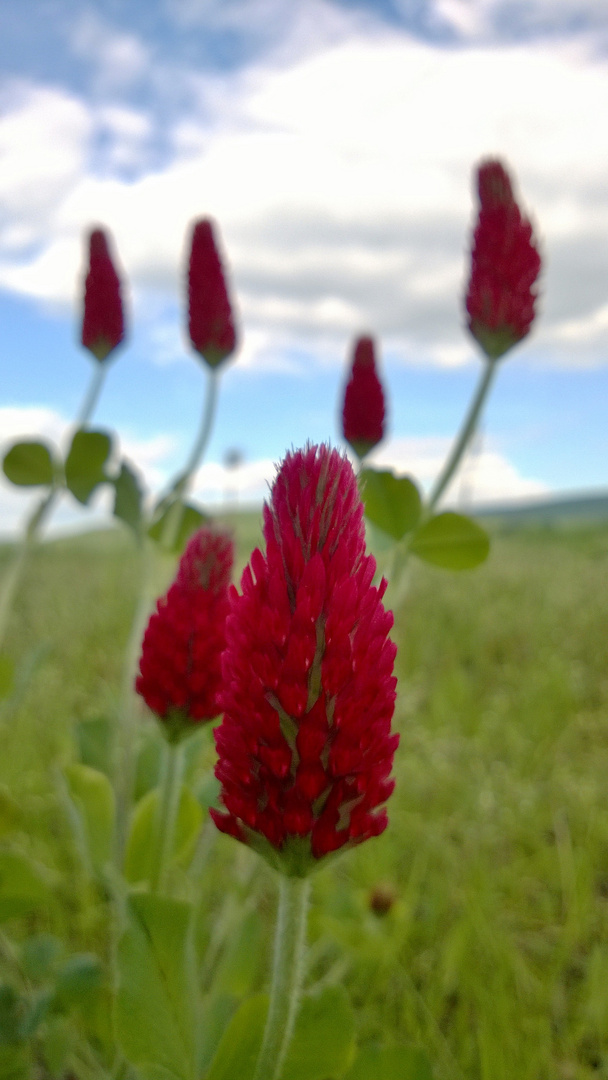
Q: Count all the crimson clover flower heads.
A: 6